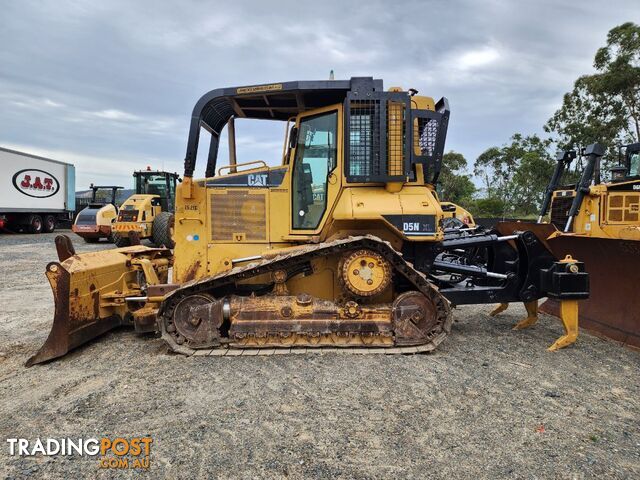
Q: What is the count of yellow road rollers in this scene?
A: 2